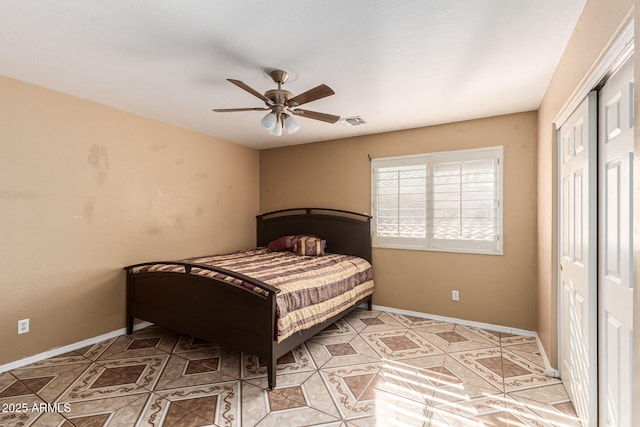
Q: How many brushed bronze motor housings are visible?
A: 1